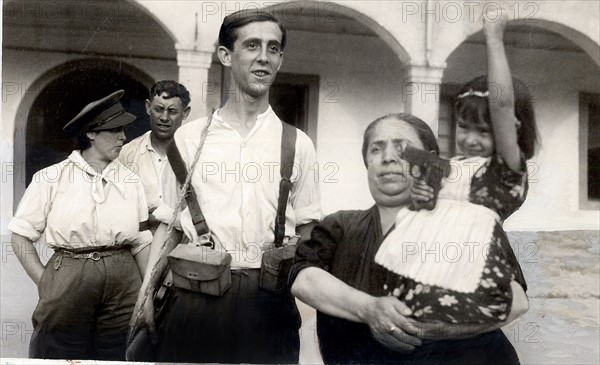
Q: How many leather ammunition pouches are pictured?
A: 2